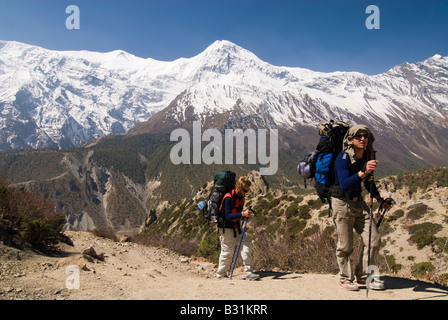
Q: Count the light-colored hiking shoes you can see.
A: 4